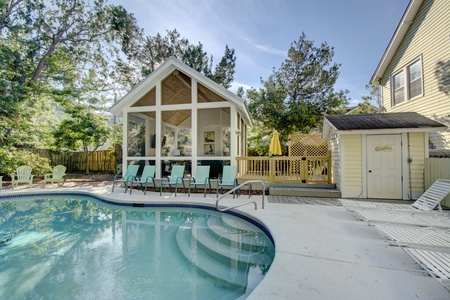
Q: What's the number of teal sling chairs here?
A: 5